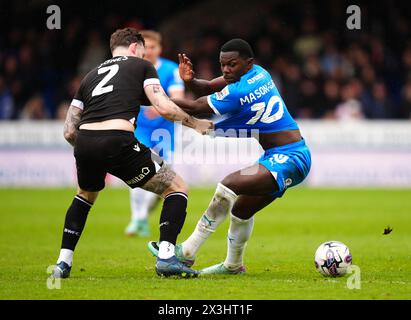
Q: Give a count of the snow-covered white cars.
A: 0